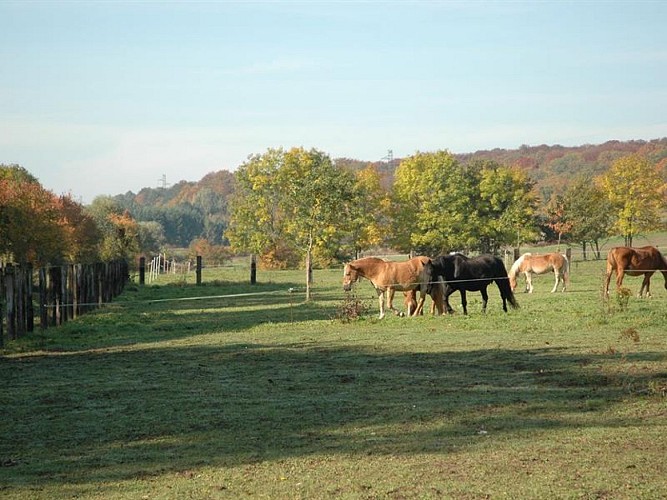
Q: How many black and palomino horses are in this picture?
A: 2